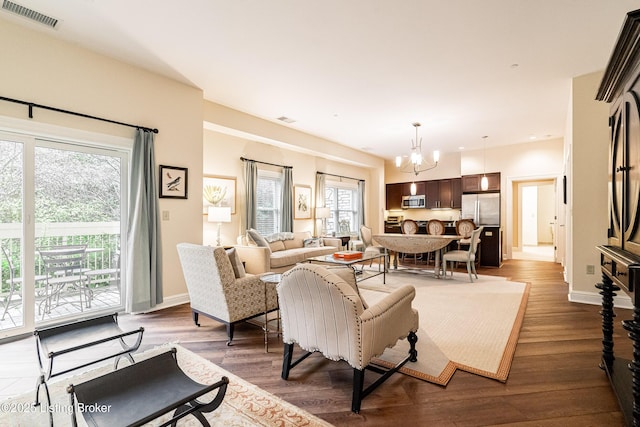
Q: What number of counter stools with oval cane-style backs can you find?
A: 3